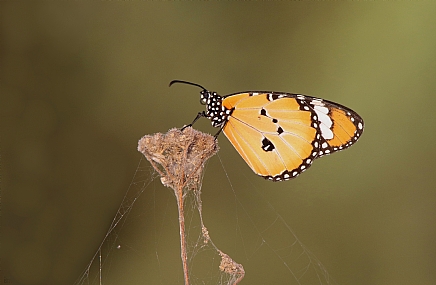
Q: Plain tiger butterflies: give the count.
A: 1